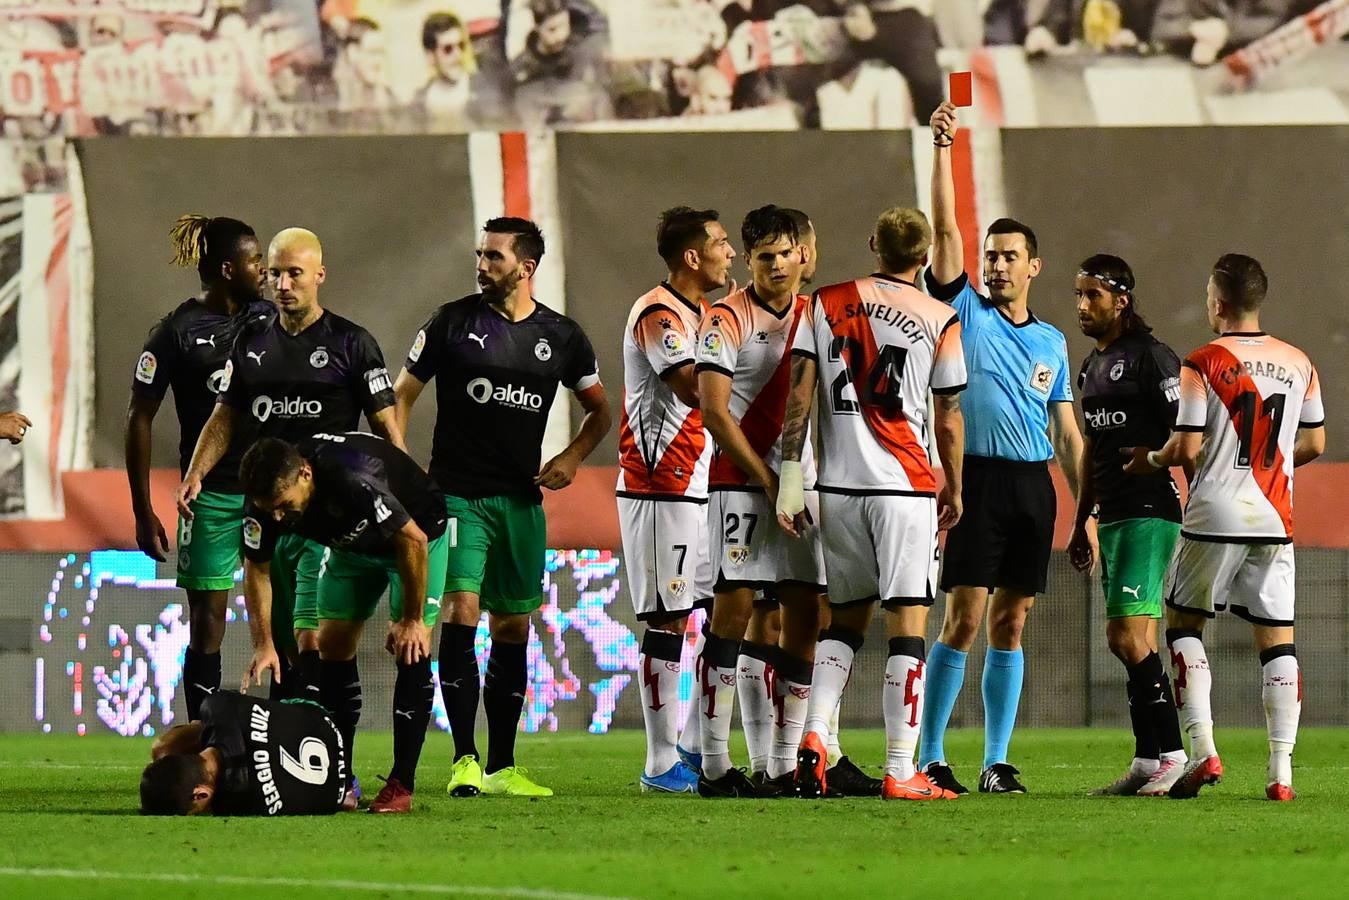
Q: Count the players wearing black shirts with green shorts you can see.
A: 6